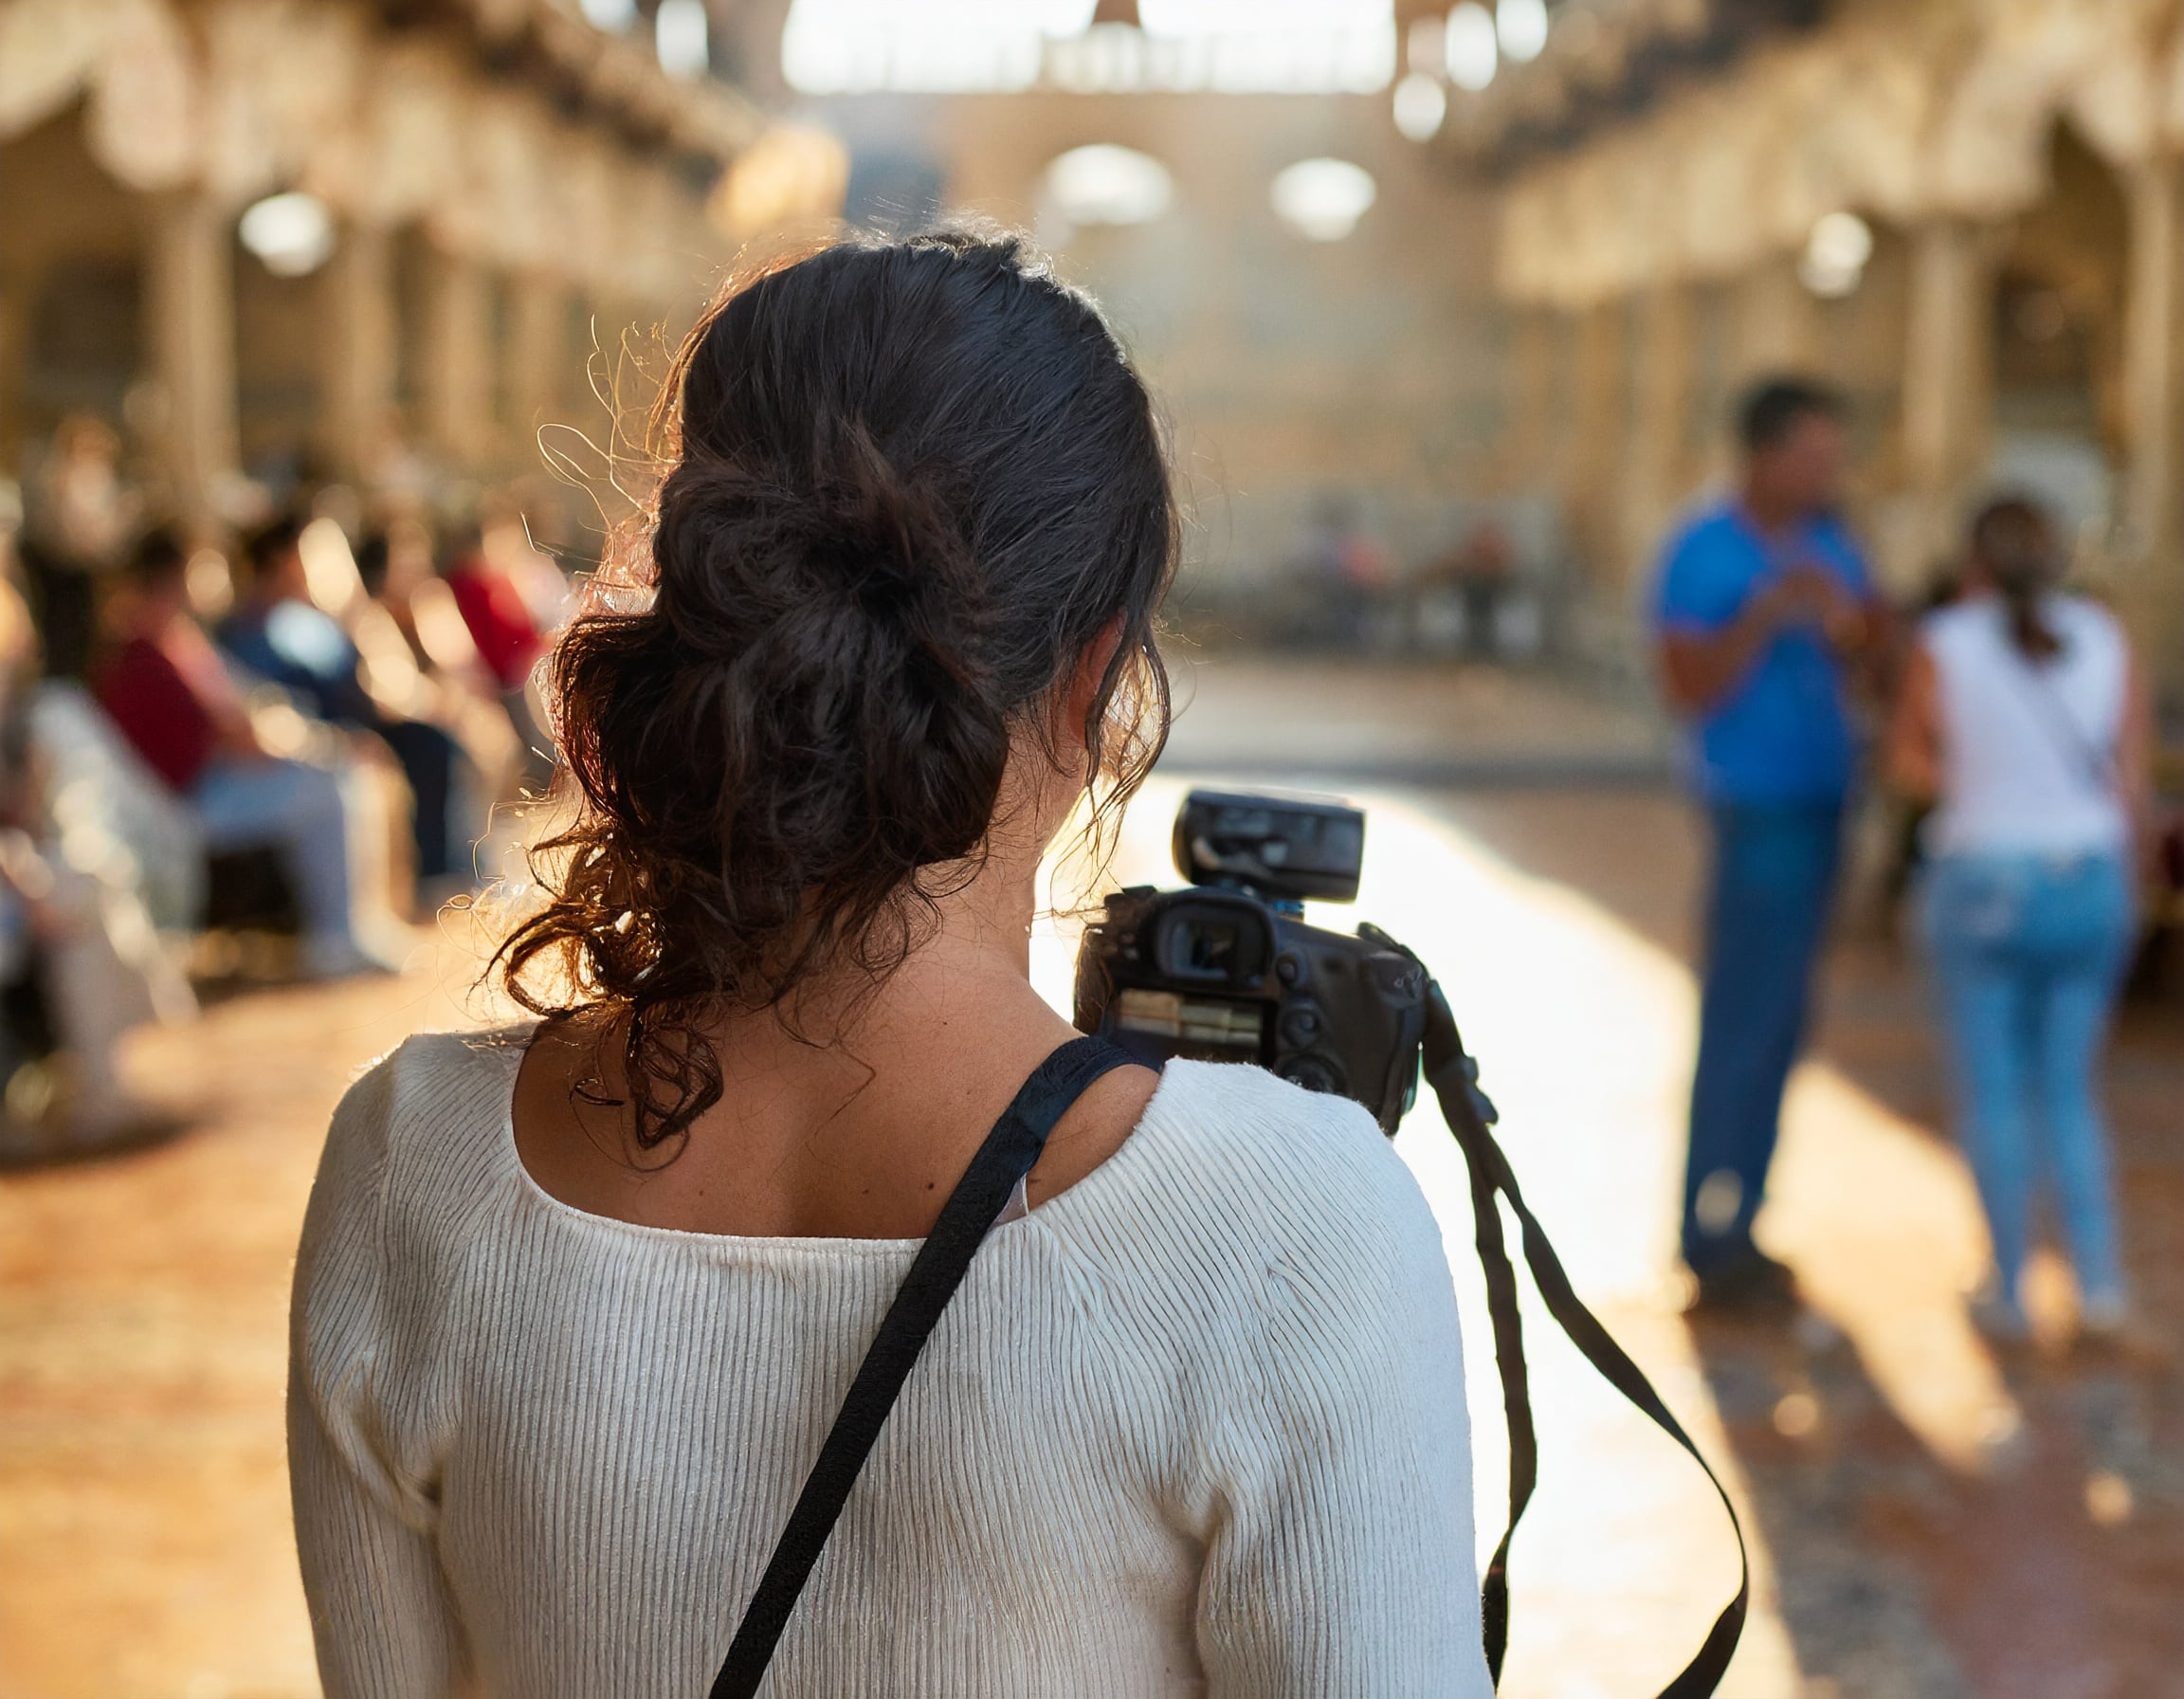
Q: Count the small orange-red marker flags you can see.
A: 0